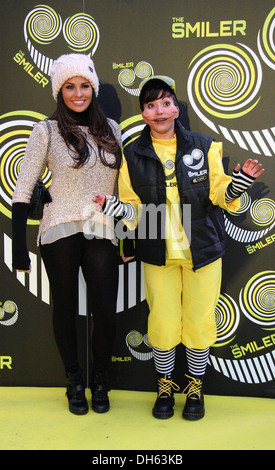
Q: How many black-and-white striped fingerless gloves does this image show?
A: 2